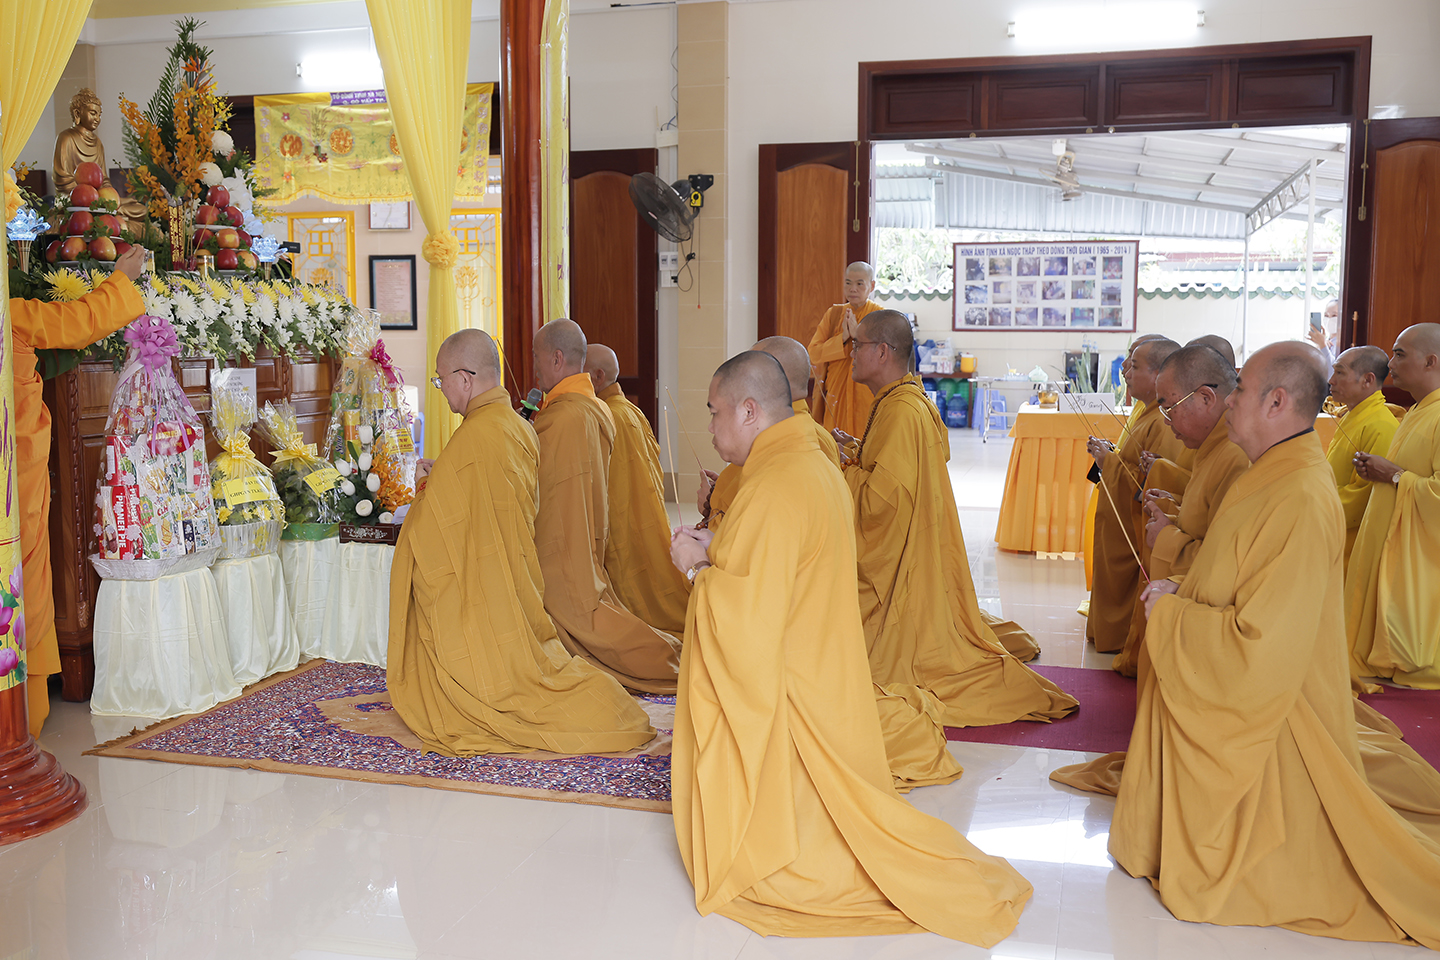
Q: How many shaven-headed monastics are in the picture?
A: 14